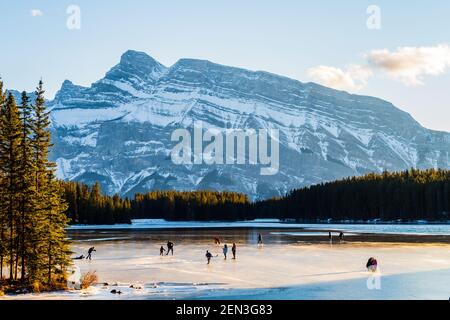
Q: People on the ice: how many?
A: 12